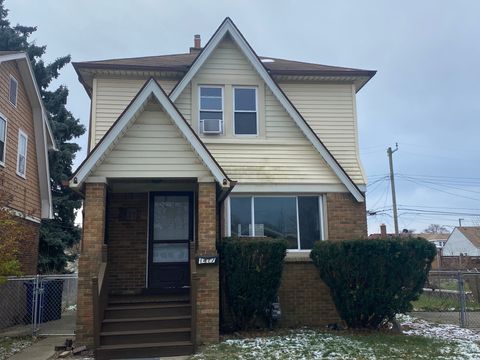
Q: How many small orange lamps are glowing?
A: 0